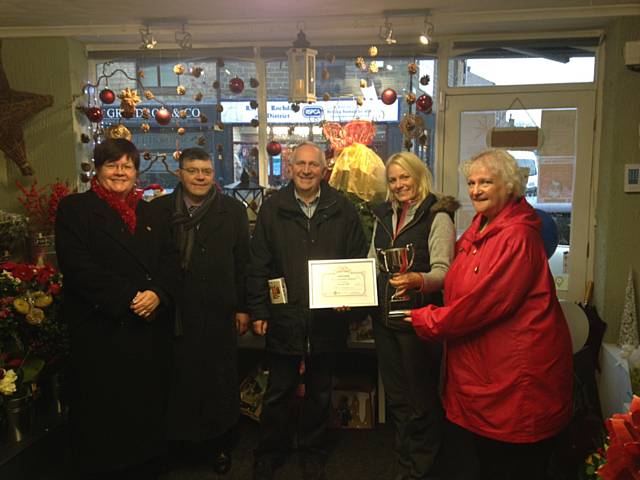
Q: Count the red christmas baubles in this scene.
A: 7